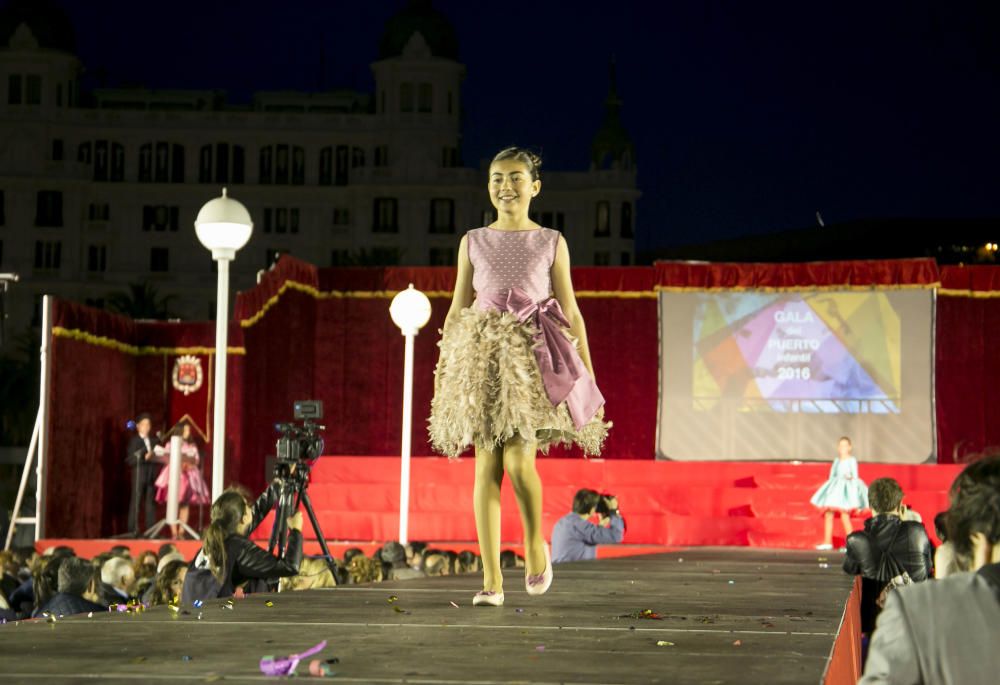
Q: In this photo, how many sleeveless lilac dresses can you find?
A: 1